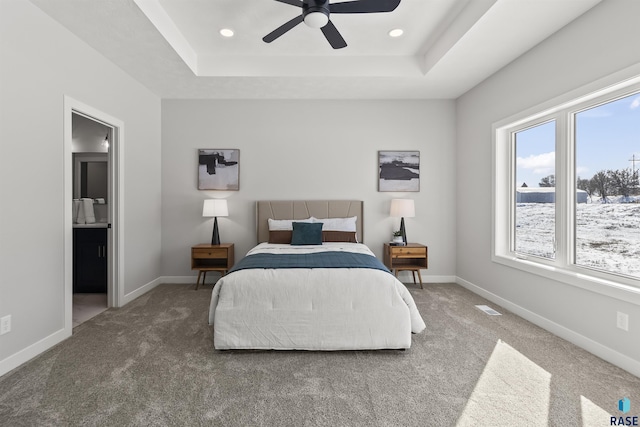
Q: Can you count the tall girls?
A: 0